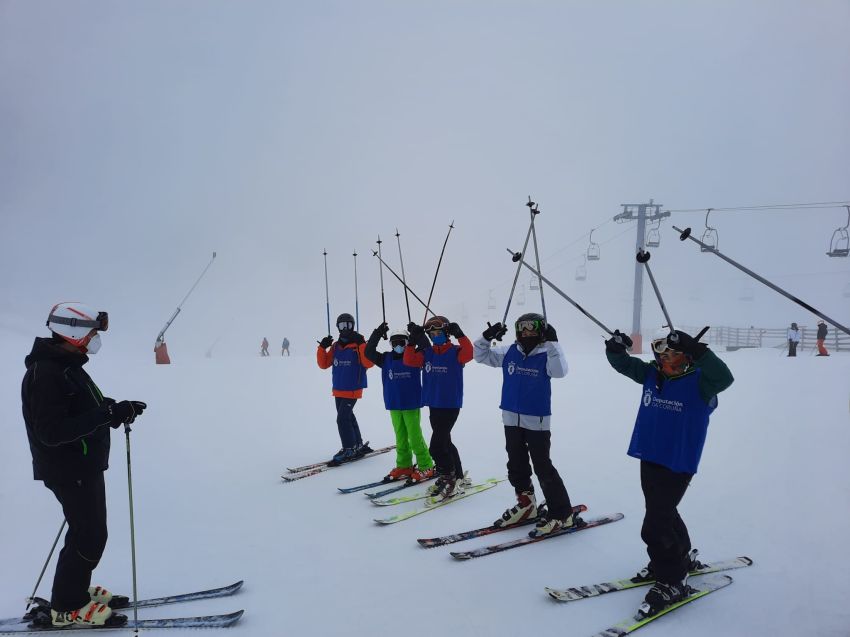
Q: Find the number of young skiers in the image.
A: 5